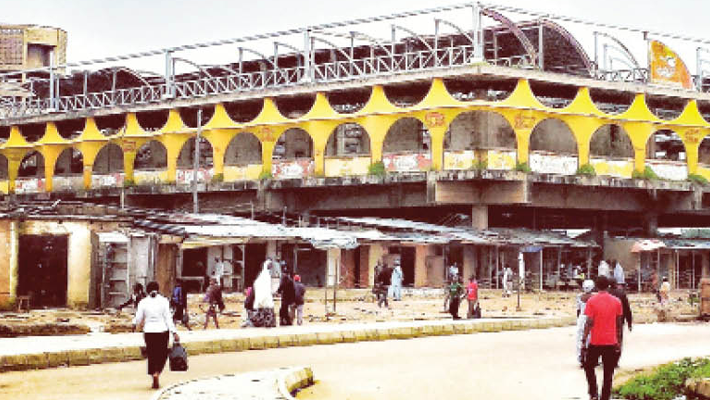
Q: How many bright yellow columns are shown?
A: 14